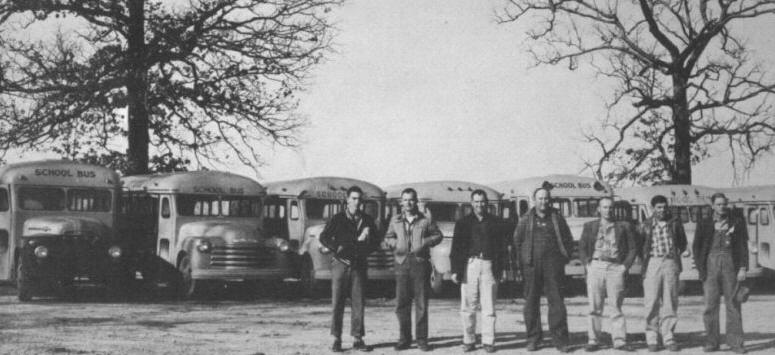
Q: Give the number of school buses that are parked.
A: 7